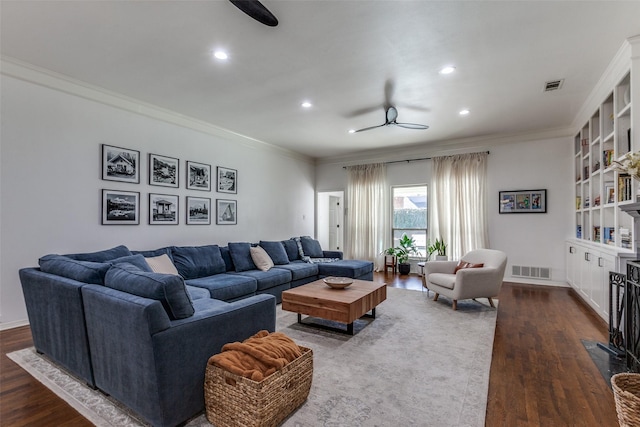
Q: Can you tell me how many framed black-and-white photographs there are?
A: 8